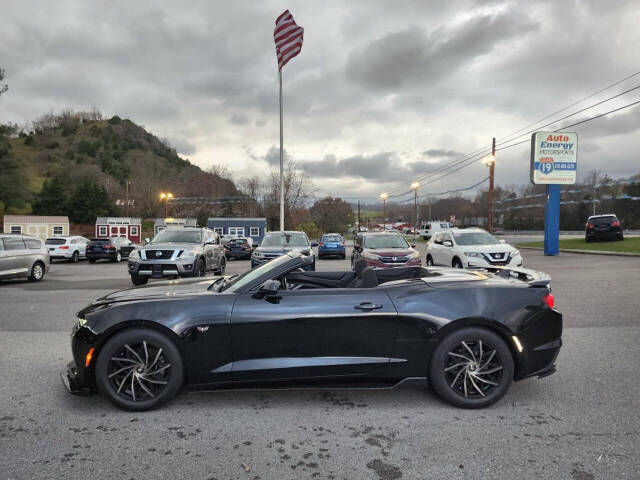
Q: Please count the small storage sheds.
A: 4